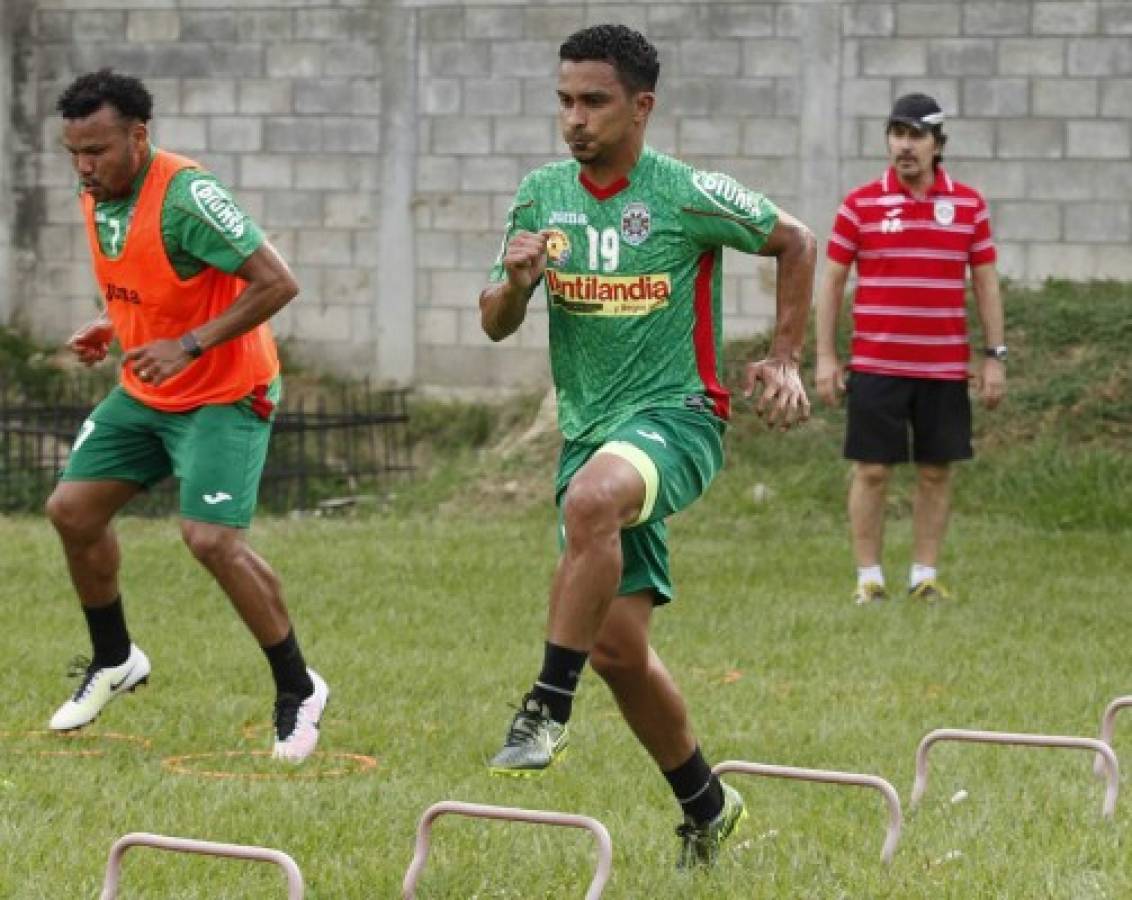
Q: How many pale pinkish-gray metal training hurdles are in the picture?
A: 5